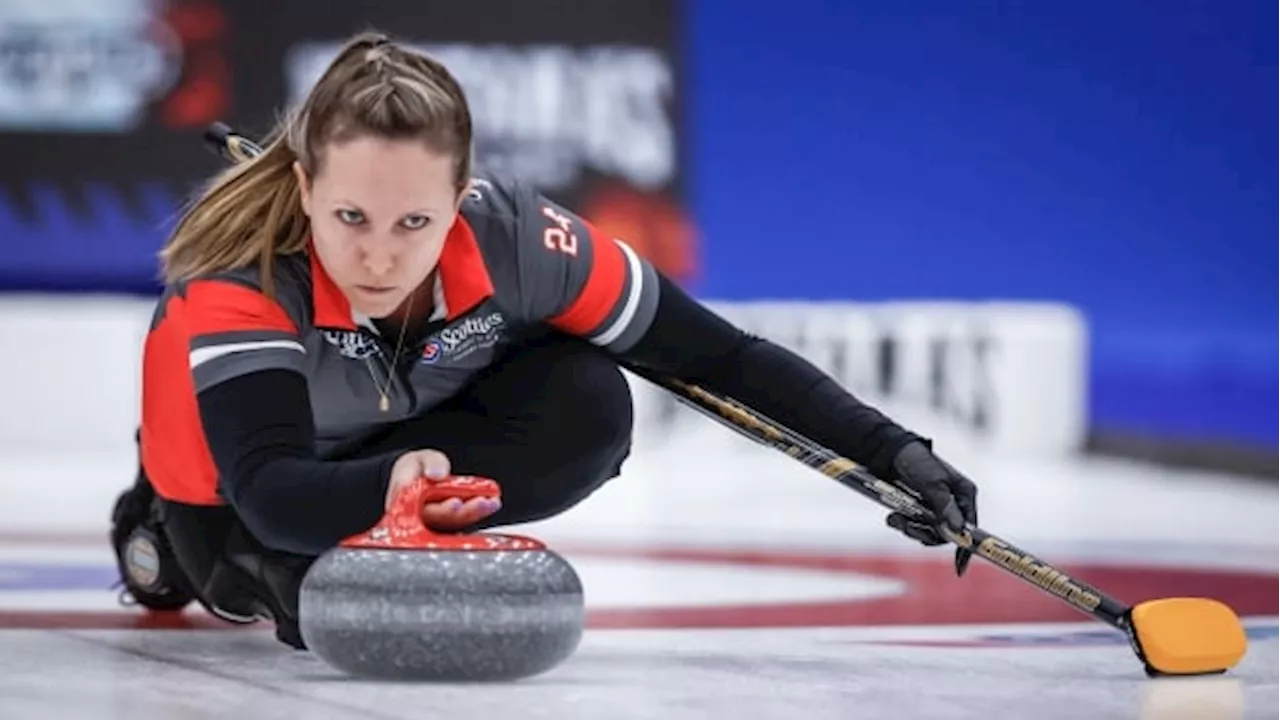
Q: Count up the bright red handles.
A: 1